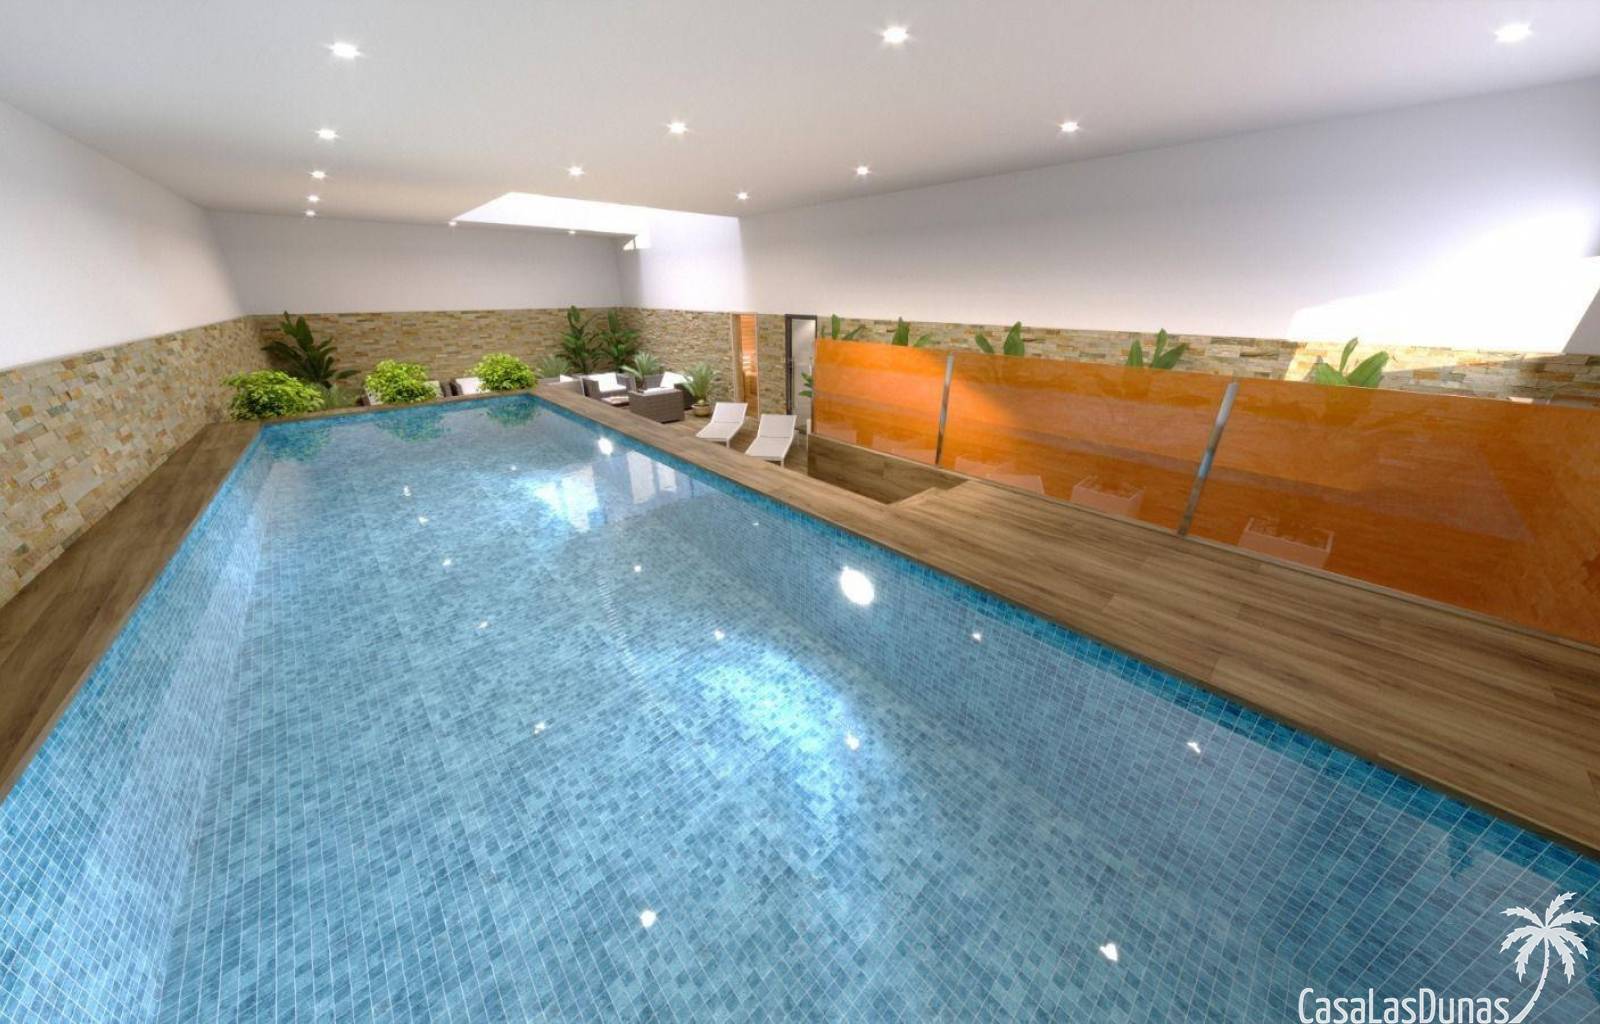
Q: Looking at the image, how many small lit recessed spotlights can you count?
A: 14